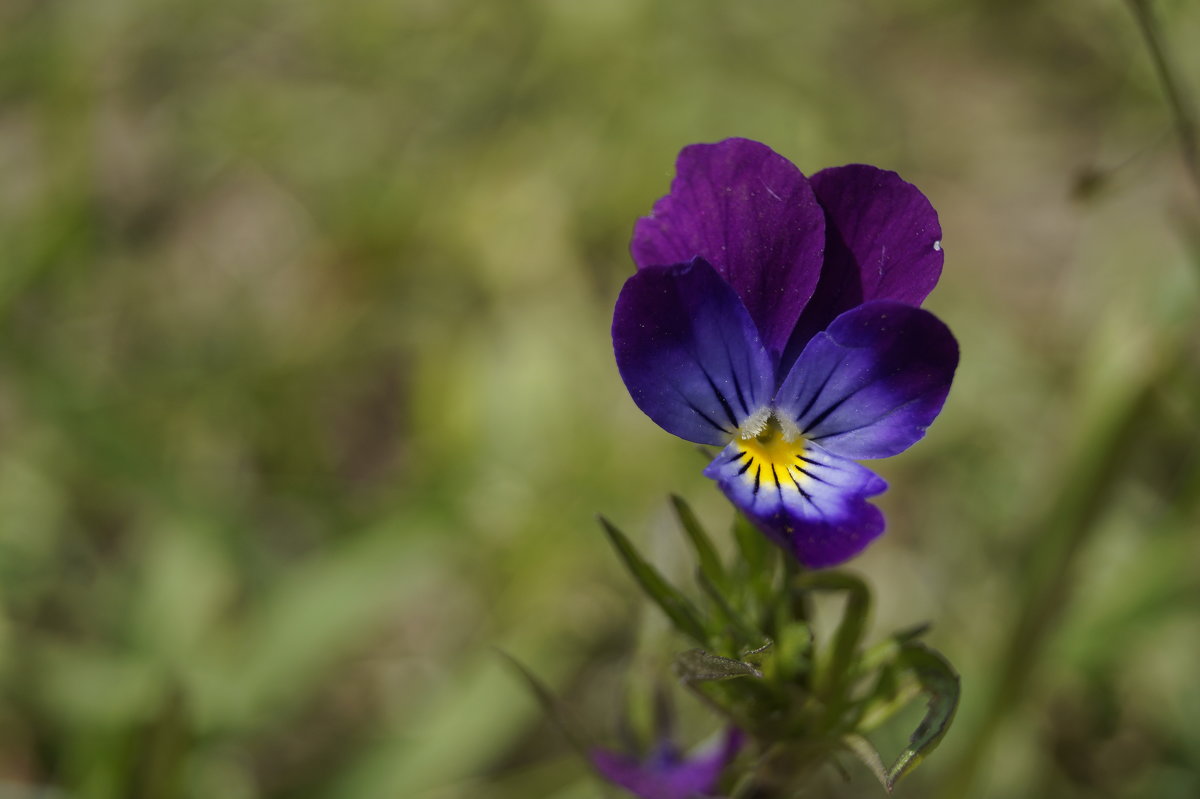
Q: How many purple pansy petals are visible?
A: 5